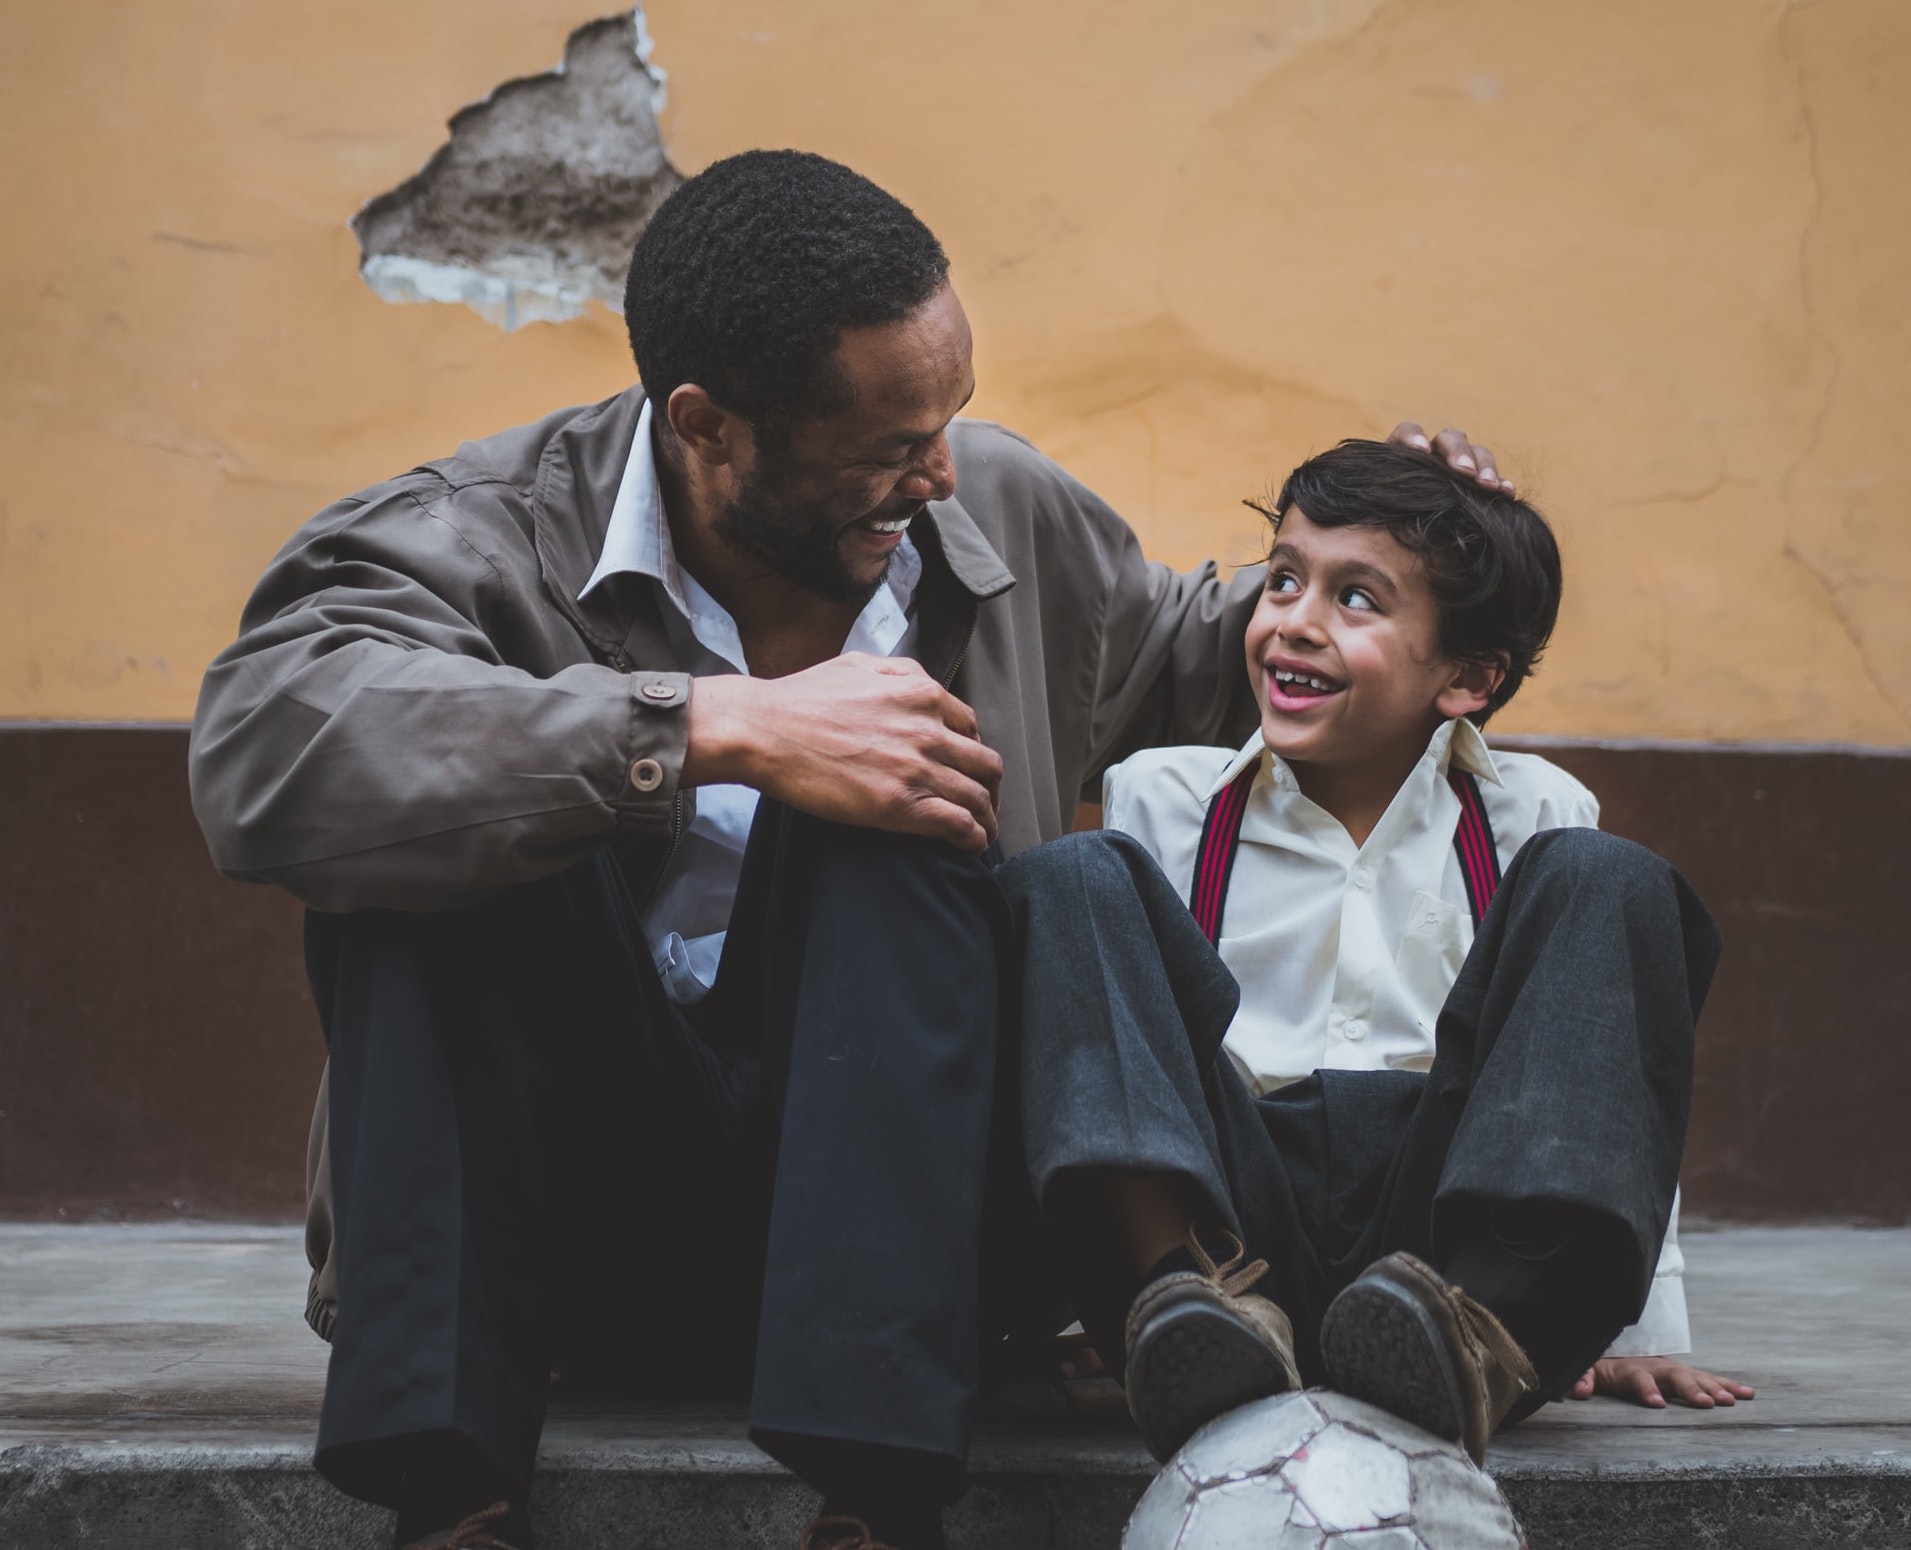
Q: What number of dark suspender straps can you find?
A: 2